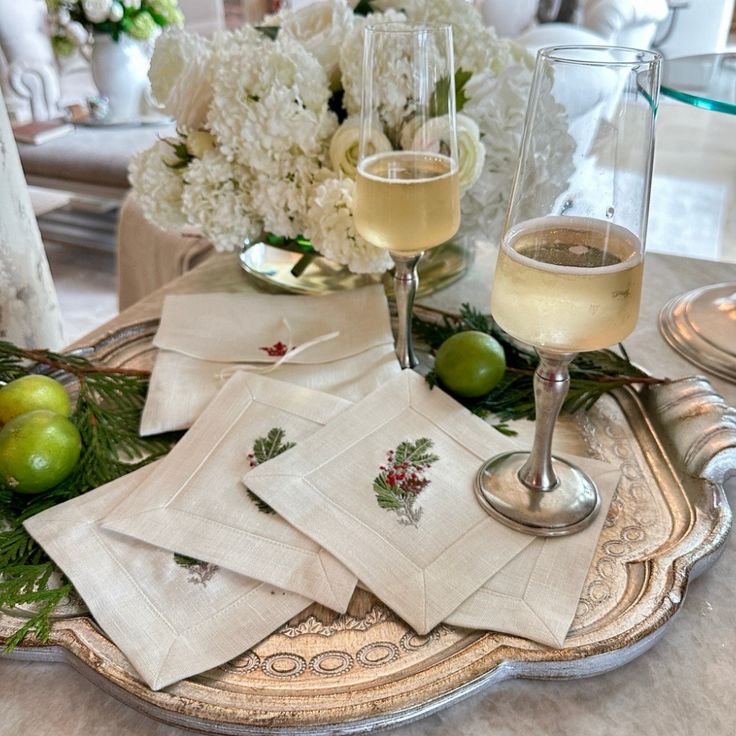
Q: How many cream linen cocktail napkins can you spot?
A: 4